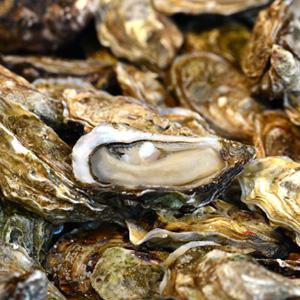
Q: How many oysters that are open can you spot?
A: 1